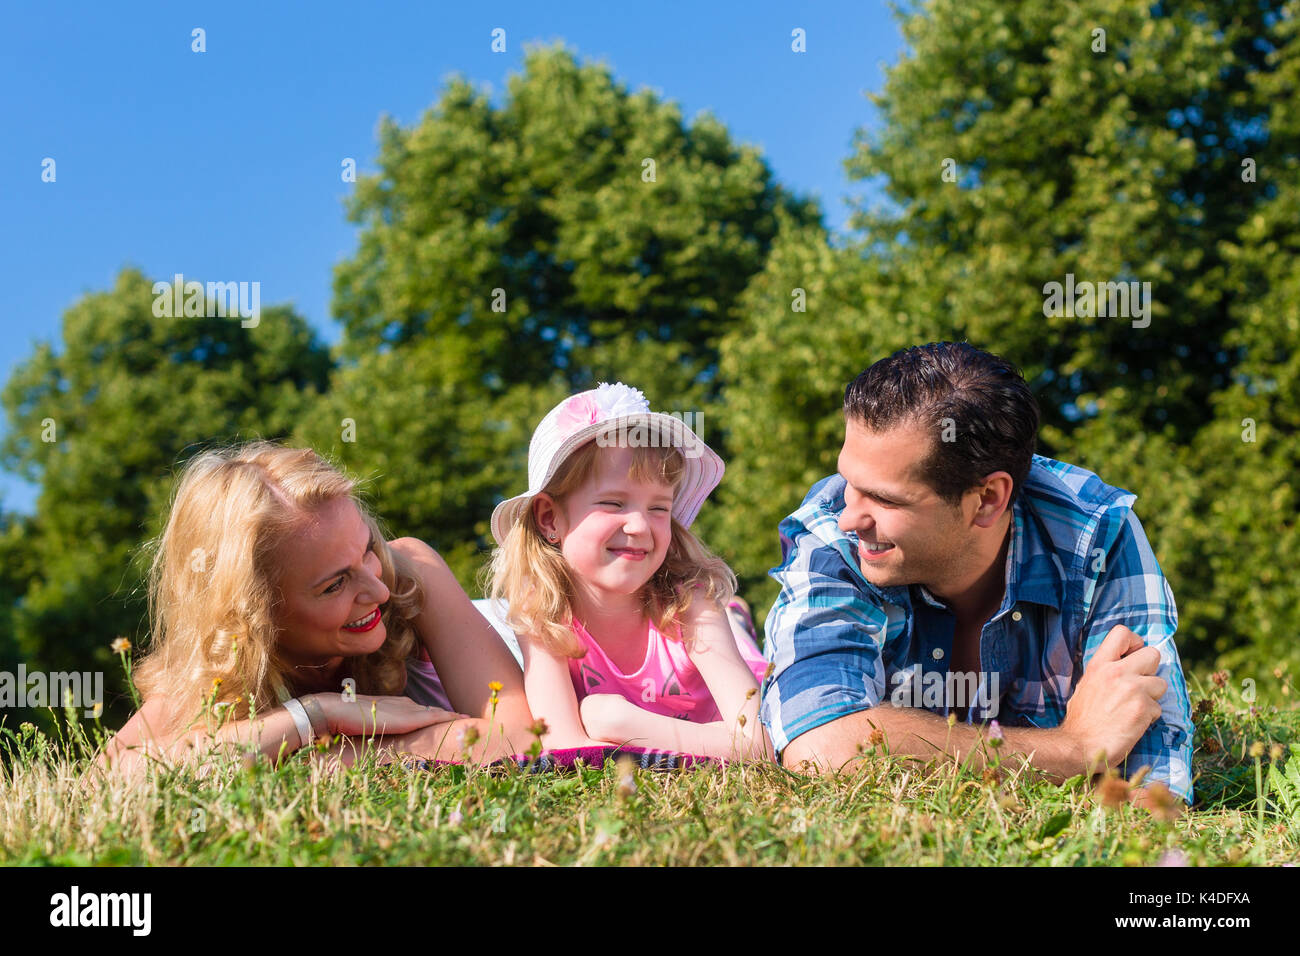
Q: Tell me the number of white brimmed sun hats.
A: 1